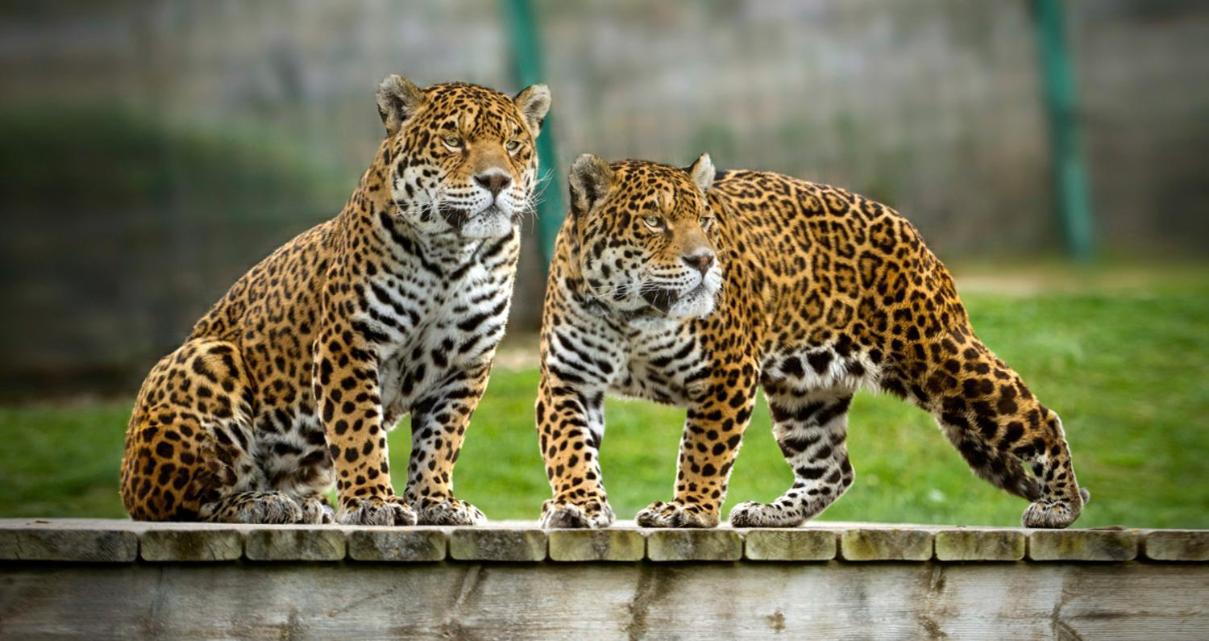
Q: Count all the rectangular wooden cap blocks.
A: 12